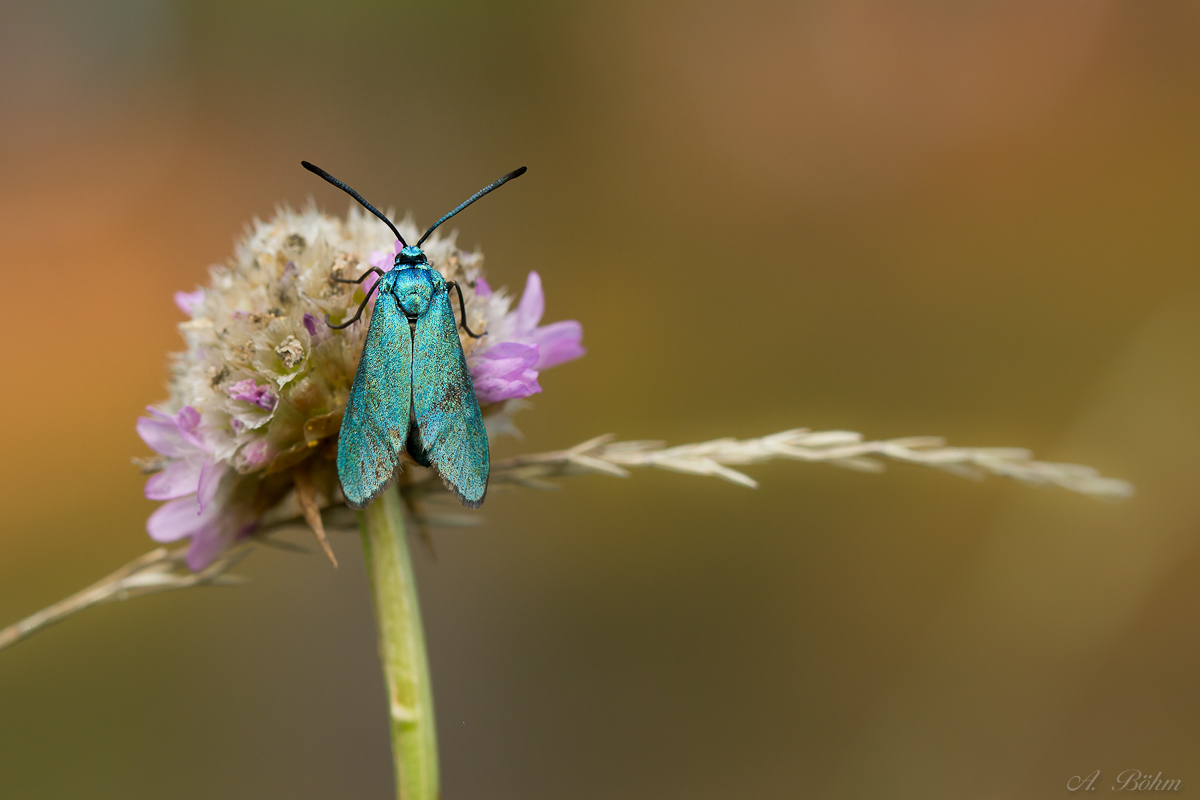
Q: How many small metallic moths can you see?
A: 1